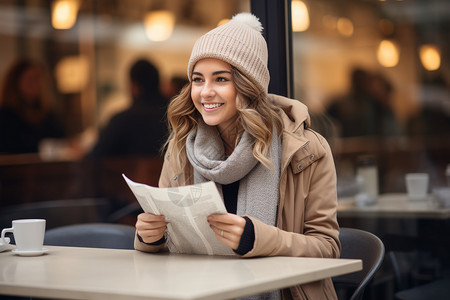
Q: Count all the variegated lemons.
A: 0